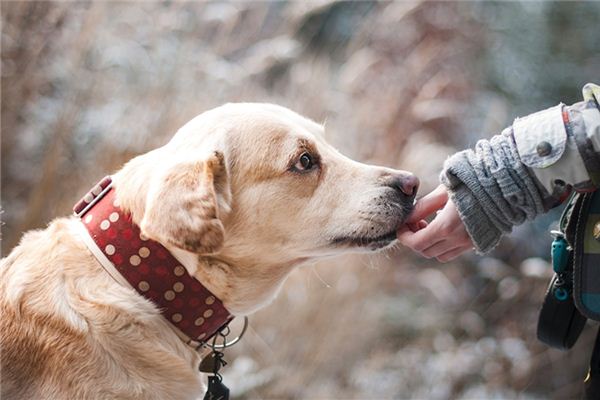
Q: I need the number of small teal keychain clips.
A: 1